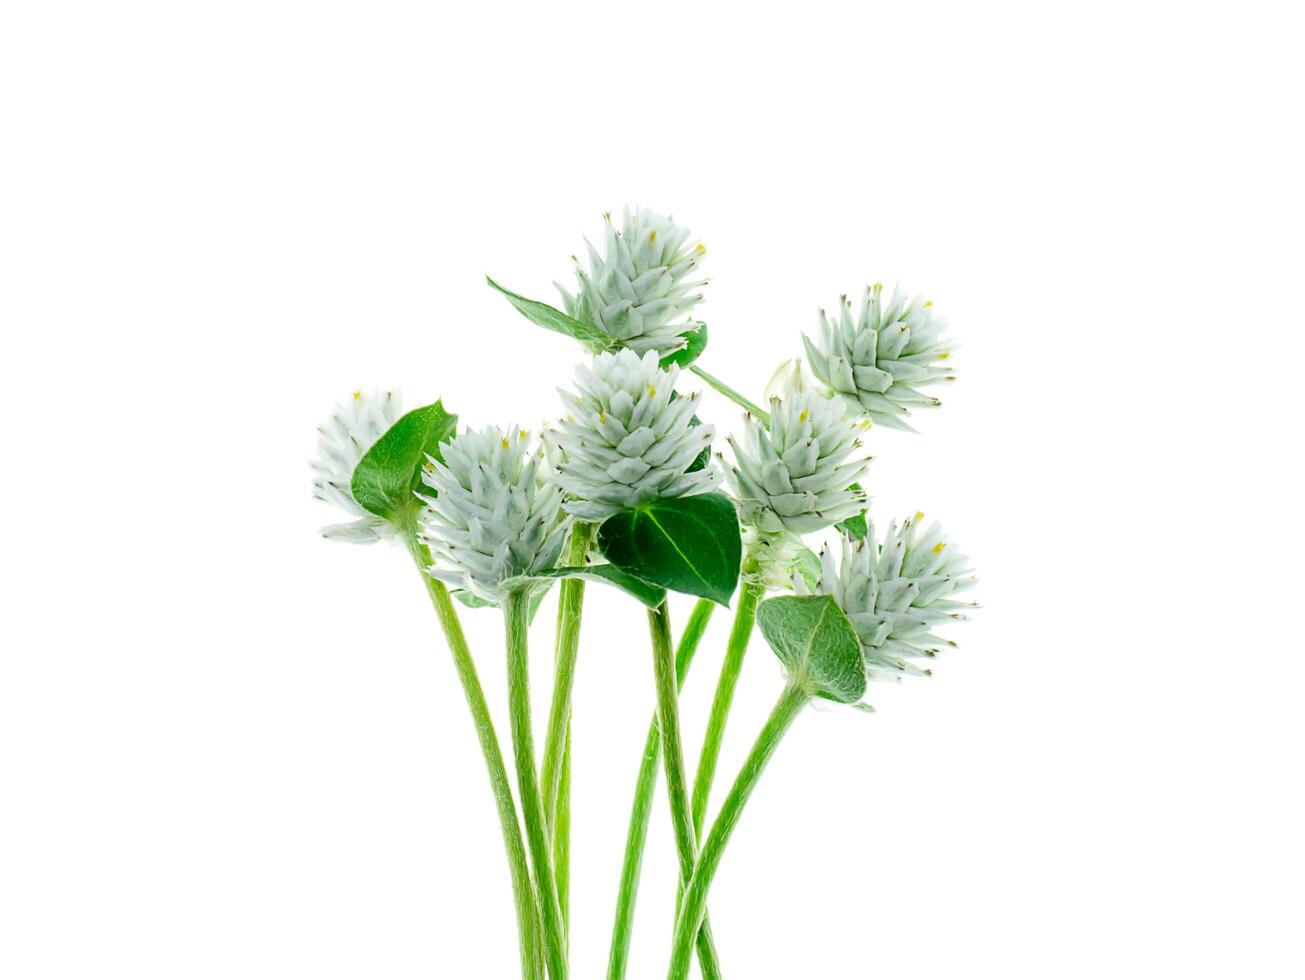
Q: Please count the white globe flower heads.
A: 7